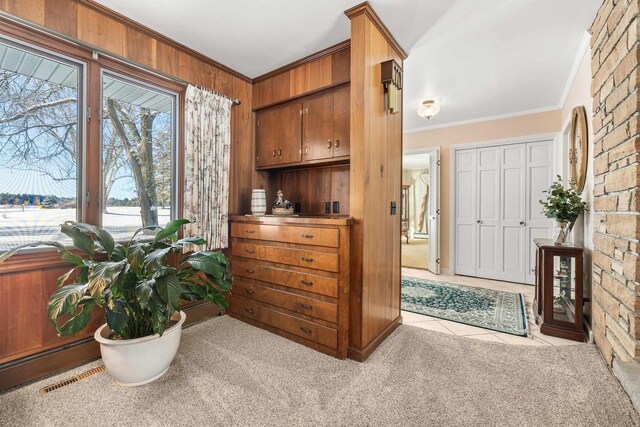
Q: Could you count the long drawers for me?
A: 5